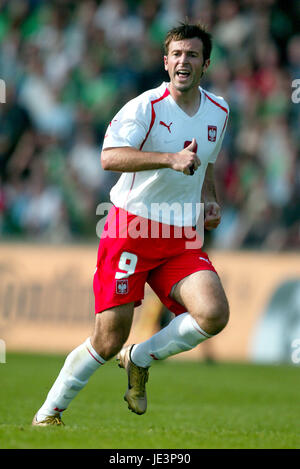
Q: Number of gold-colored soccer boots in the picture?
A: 2